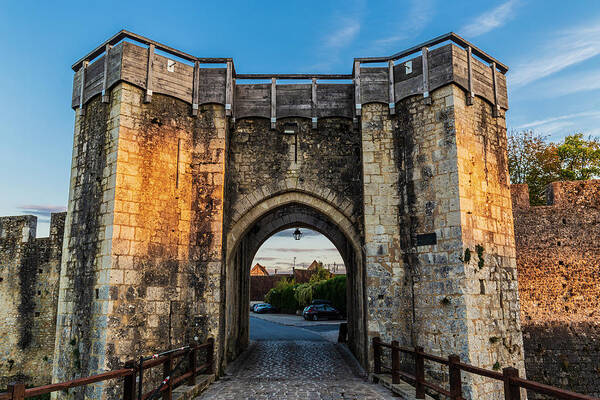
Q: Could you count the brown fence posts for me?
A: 10